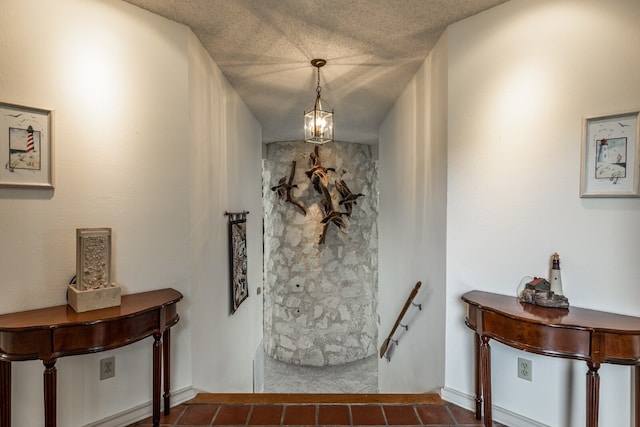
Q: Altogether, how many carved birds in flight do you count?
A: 4